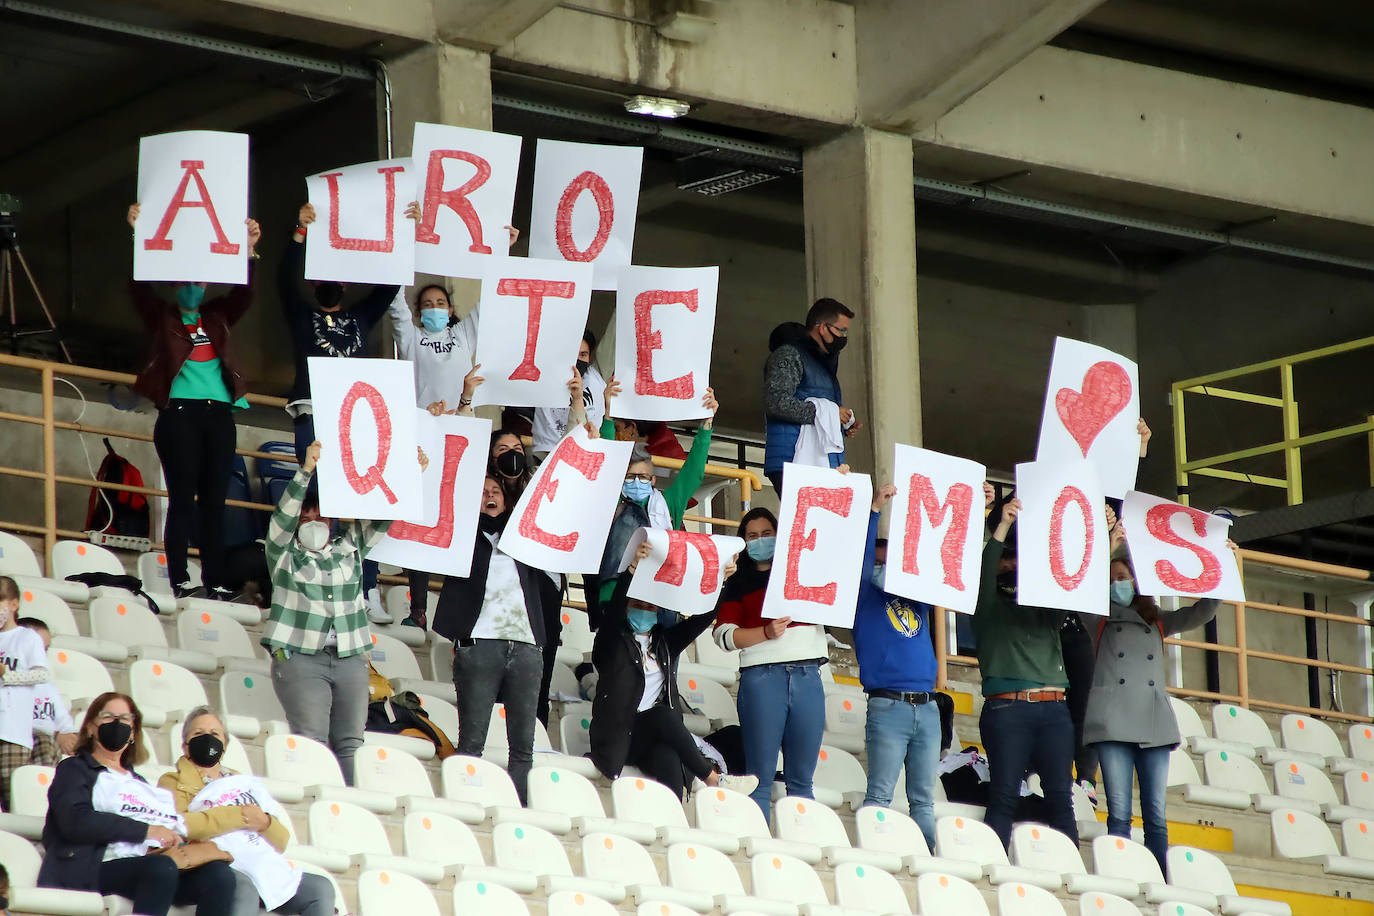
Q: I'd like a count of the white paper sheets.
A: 15